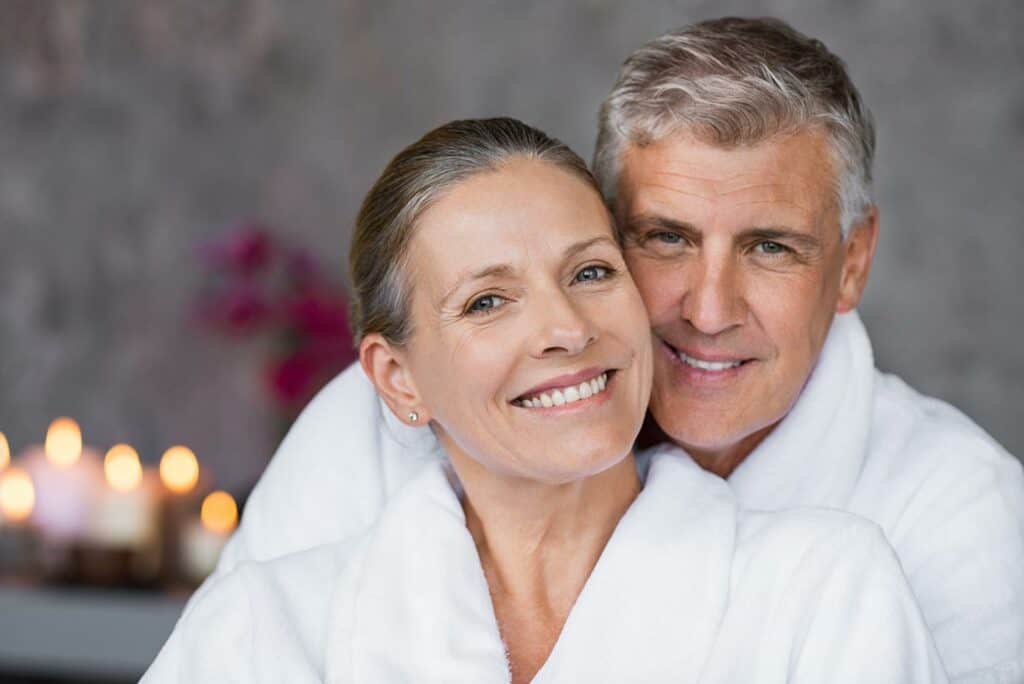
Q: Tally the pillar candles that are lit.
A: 6